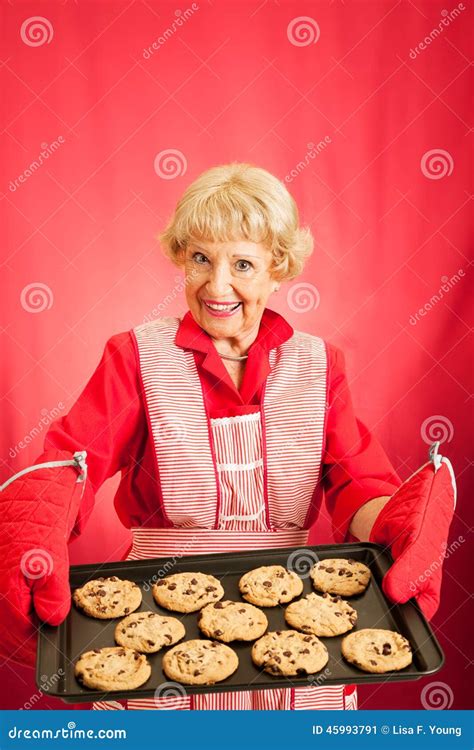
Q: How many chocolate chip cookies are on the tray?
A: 11